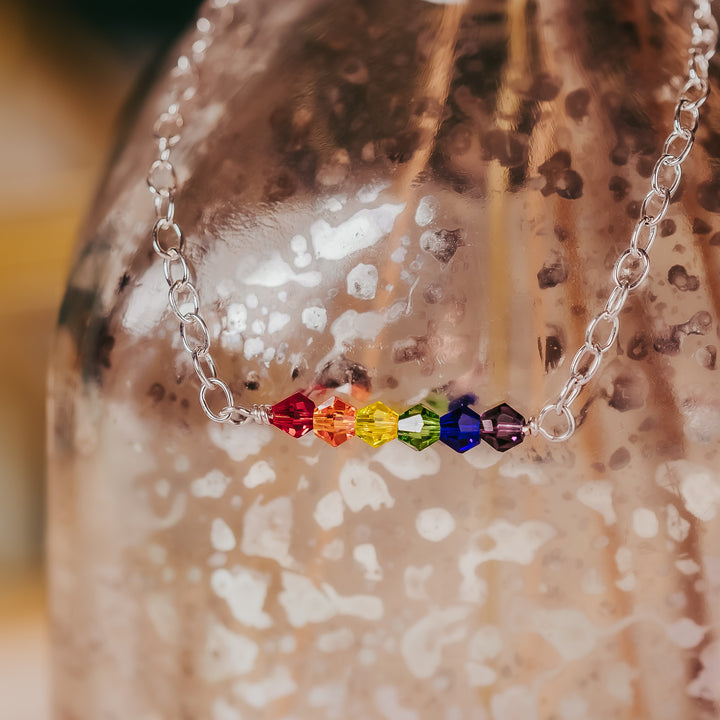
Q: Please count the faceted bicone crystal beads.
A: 6